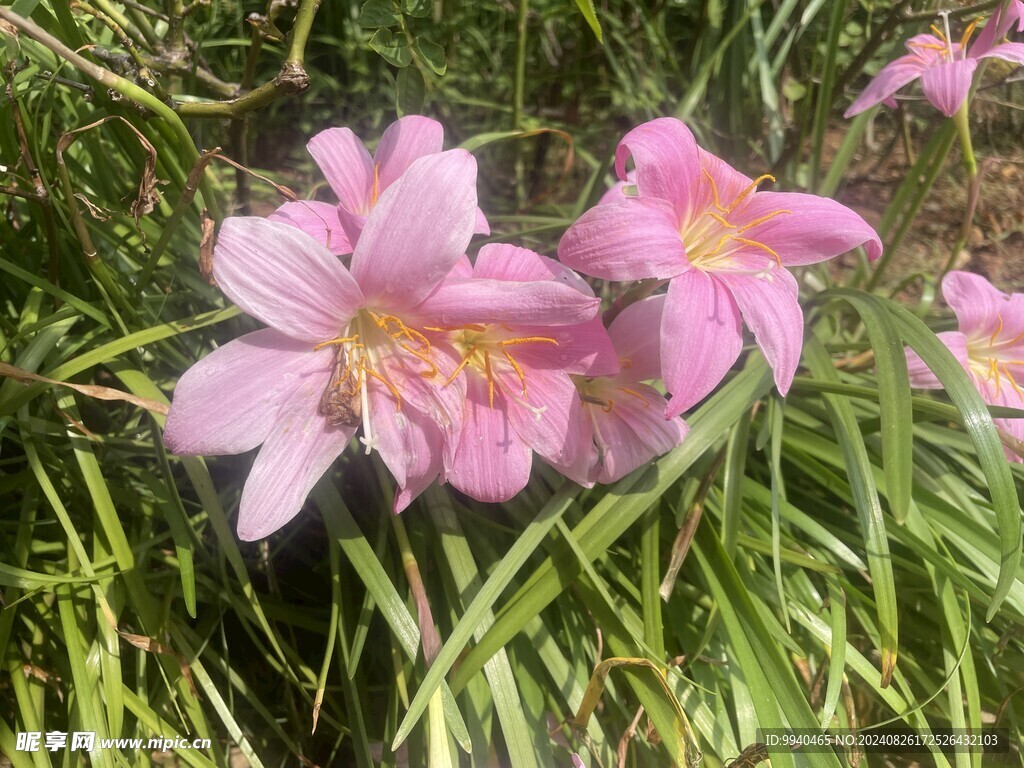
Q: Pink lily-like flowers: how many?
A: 7